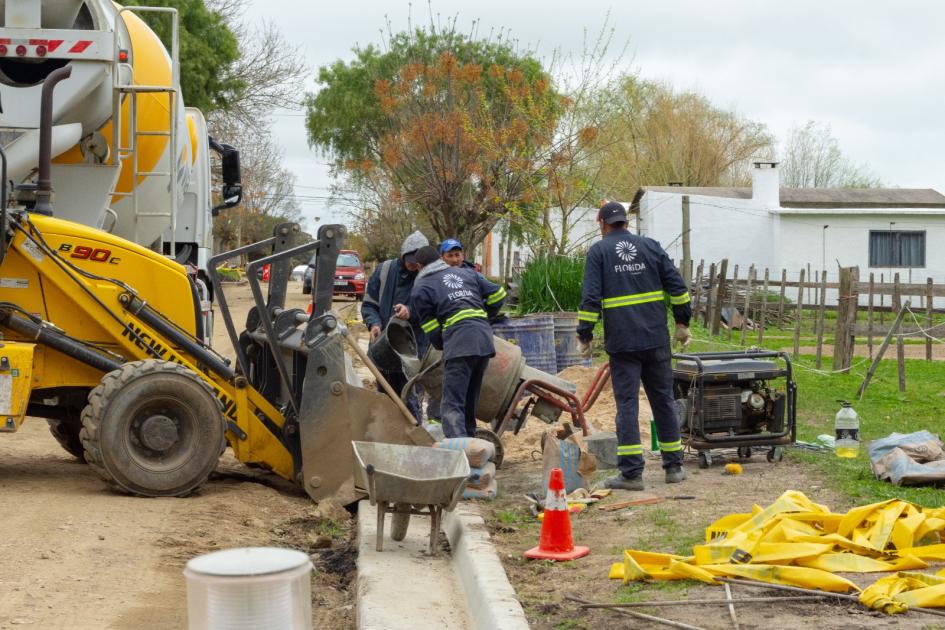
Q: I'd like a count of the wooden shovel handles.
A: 1